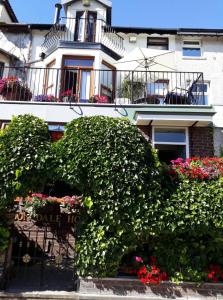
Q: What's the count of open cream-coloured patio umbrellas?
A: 1